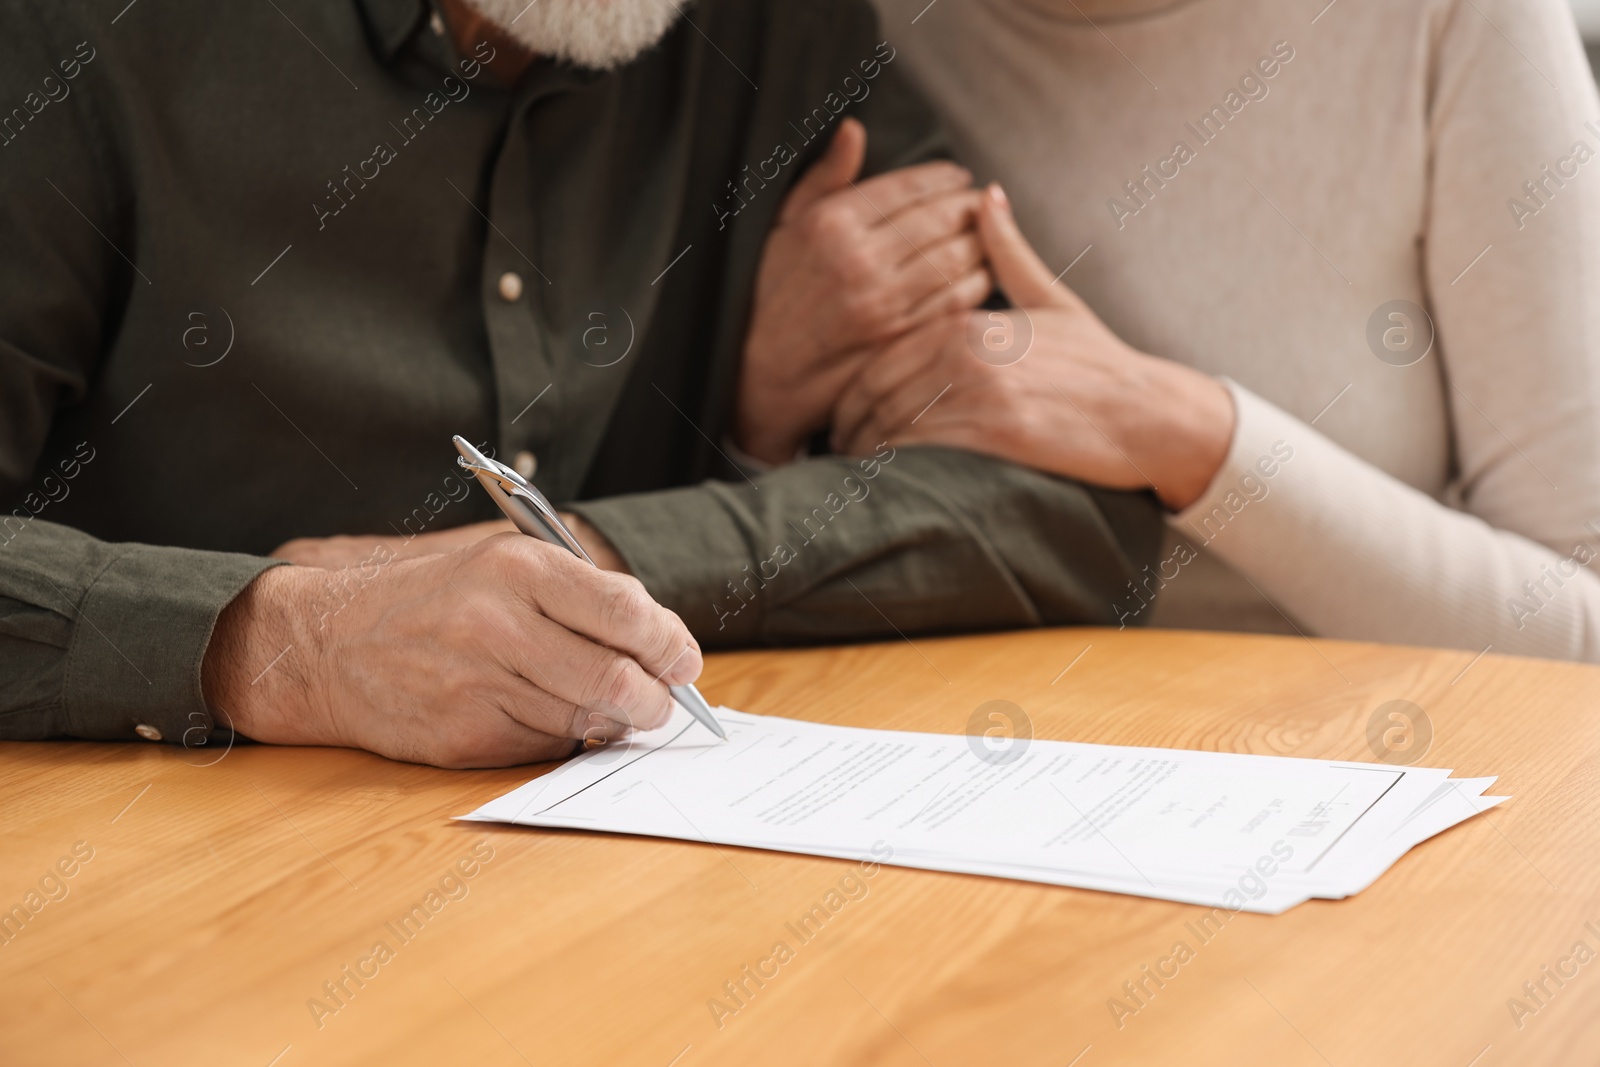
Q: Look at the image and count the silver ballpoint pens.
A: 1